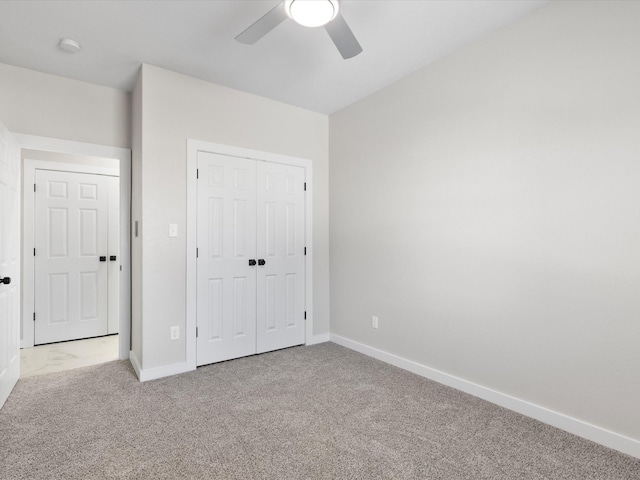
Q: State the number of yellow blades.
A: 0